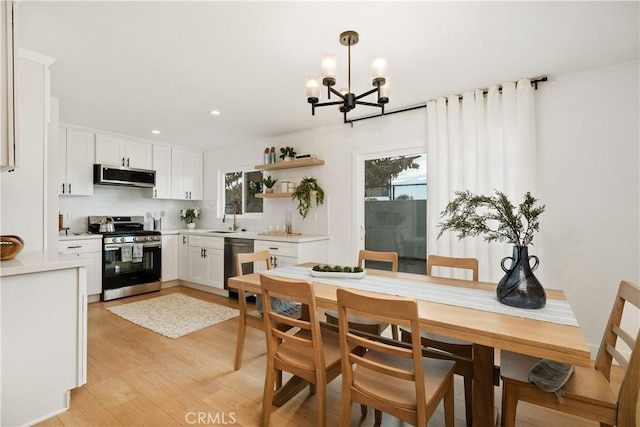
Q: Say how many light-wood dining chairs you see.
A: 6